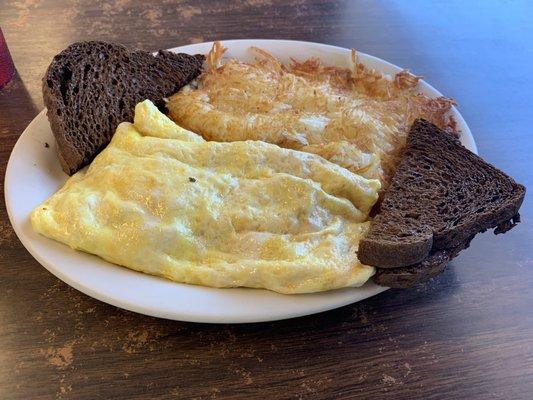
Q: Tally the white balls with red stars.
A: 0